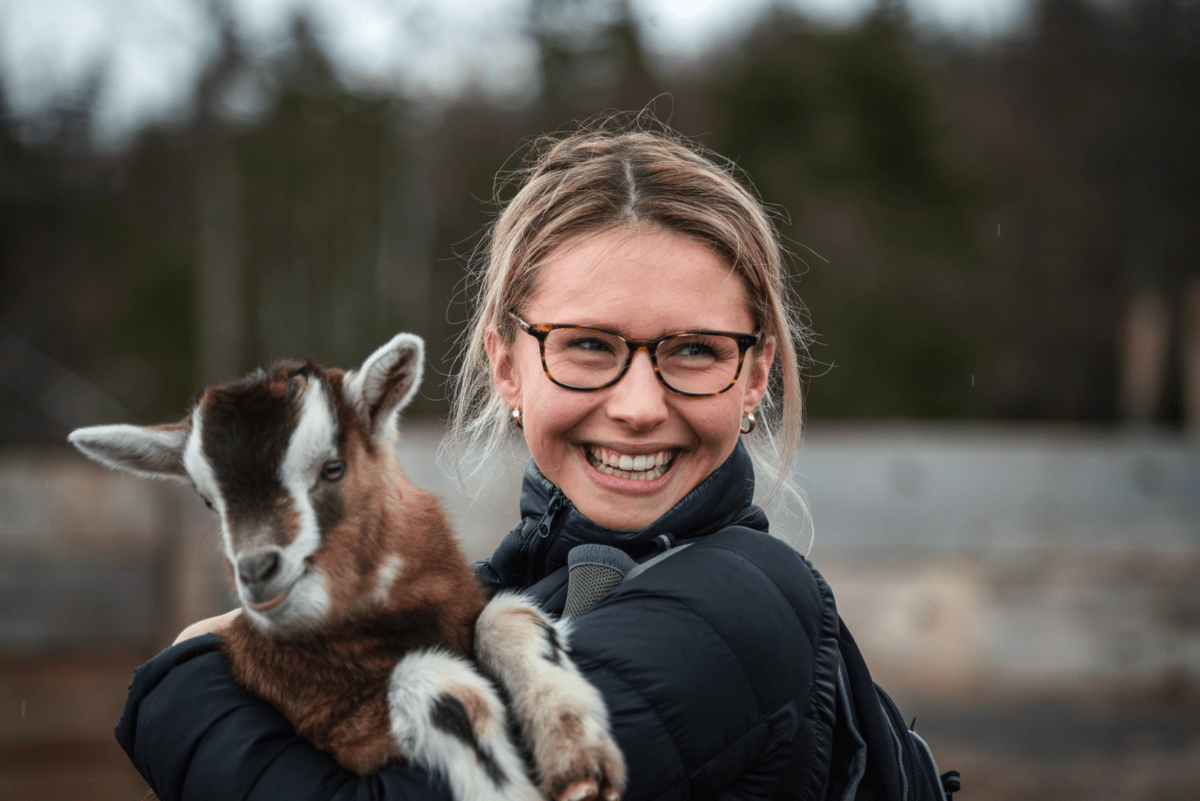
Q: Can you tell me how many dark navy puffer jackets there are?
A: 1